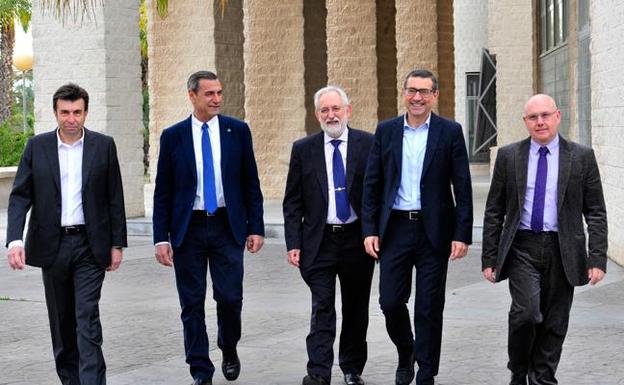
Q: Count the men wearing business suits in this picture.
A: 5